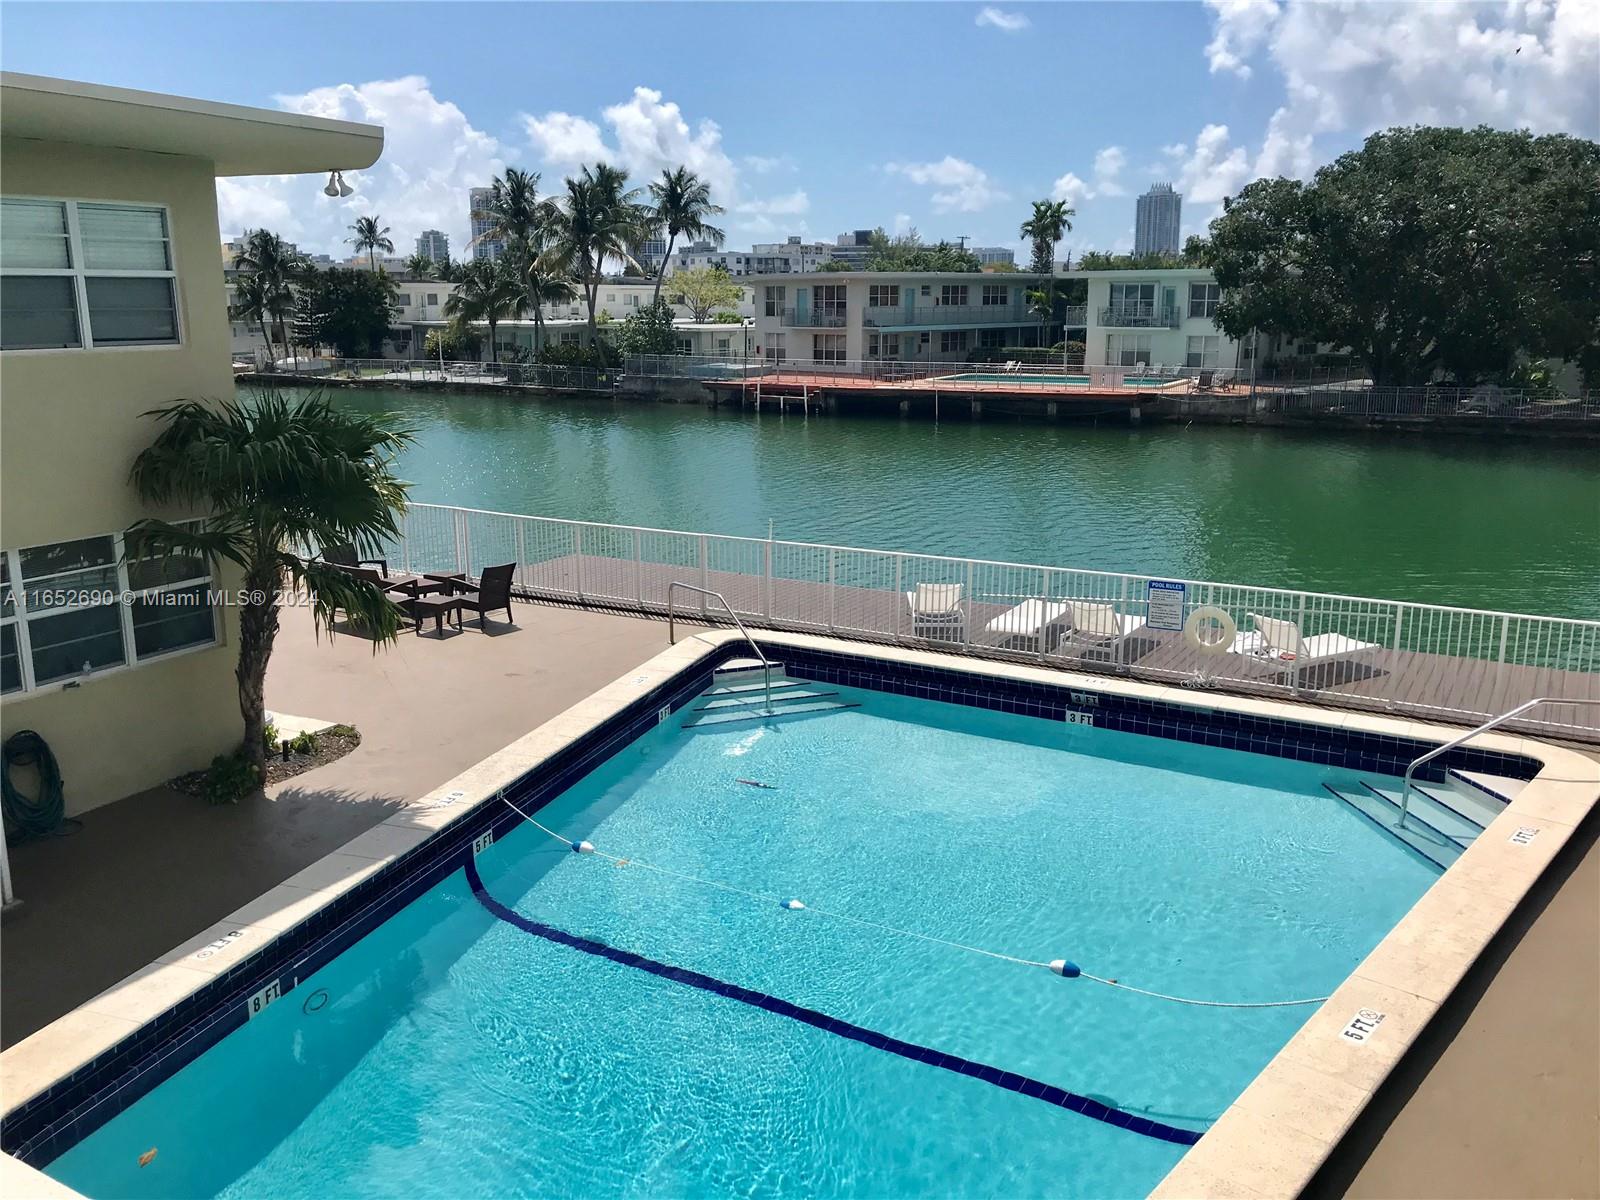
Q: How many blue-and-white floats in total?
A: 3